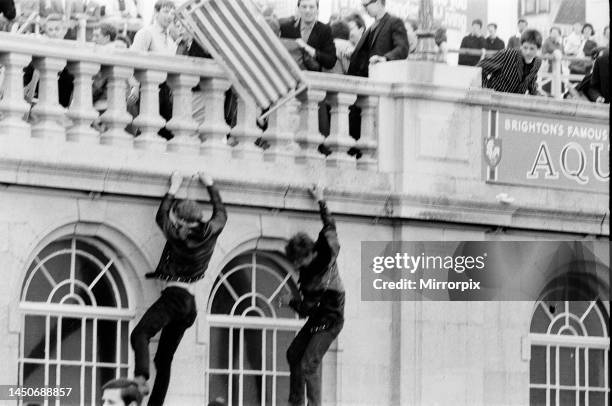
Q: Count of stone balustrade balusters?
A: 12